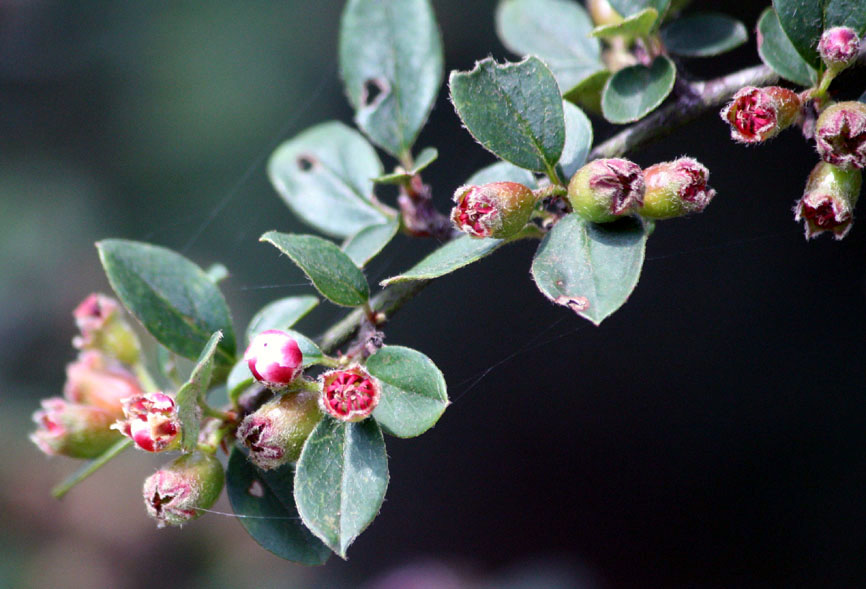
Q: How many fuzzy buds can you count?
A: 15